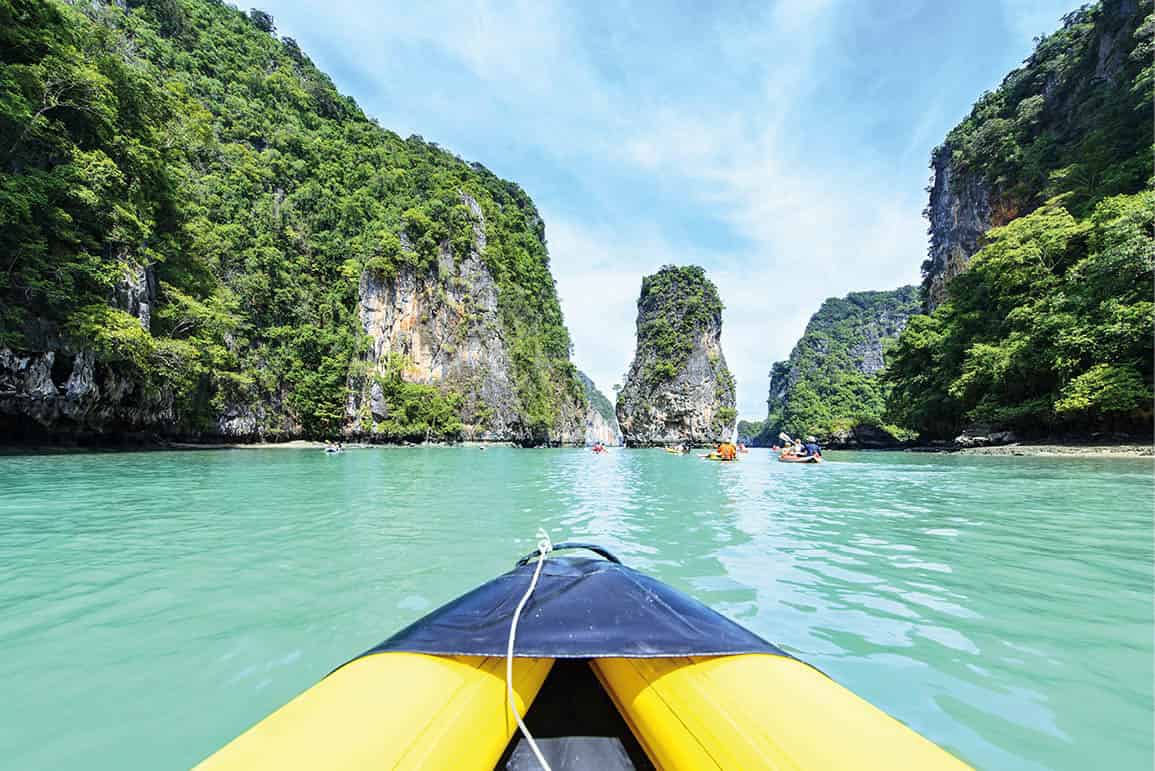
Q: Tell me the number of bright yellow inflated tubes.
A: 2